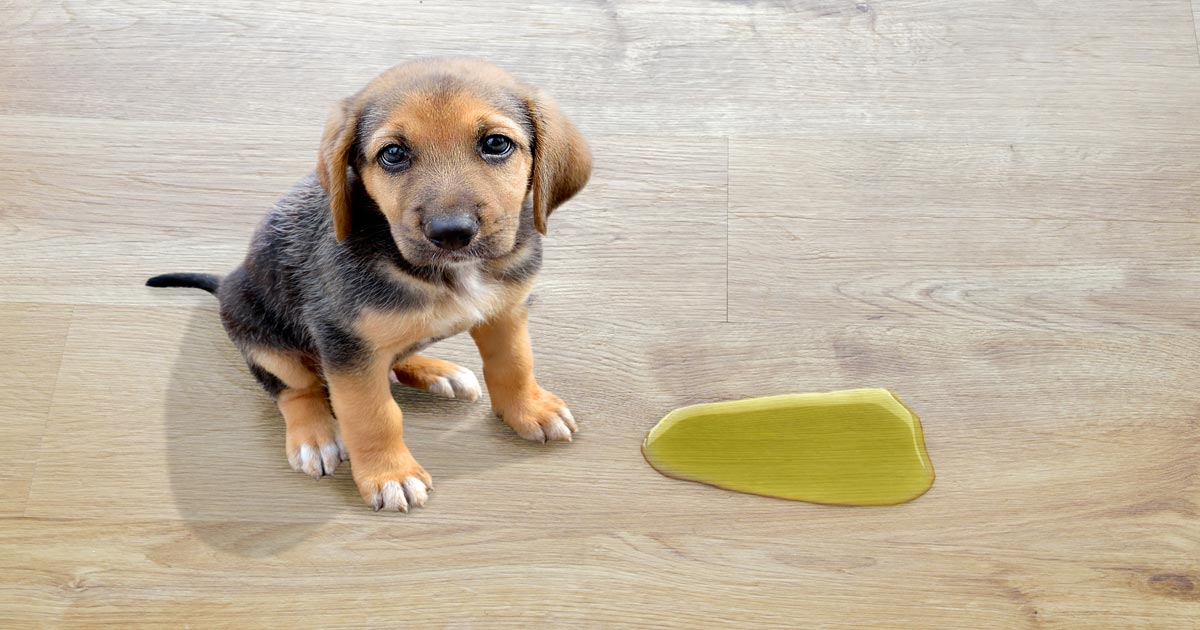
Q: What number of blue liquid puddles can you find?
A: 0